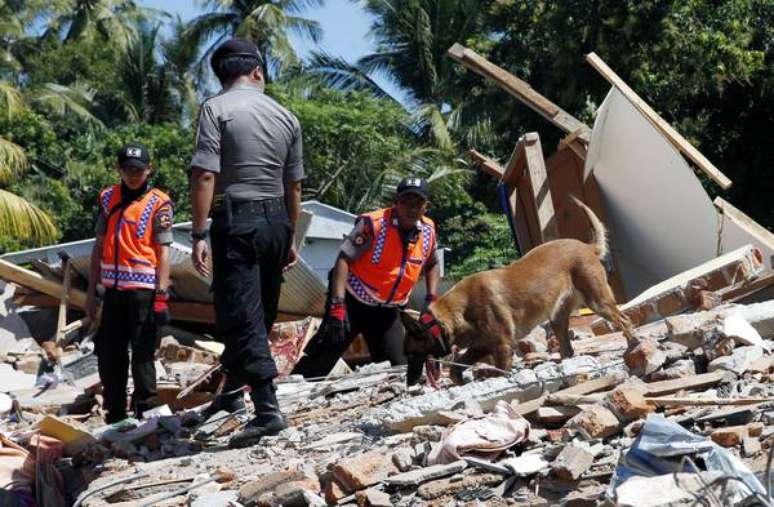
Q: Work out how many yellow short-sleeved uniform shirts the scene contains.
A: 0